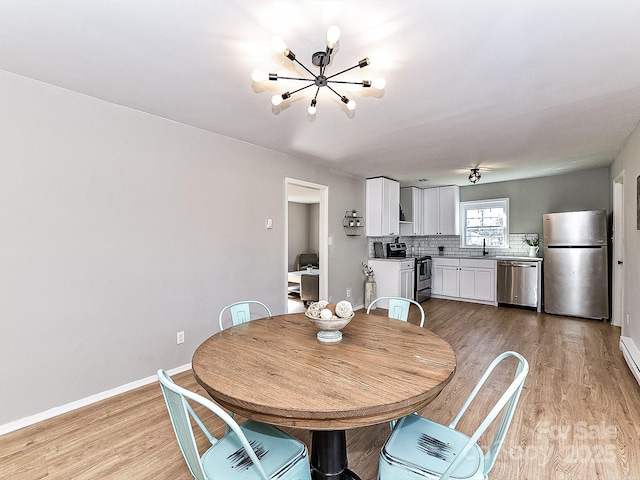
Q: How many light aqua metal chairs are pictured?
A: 4